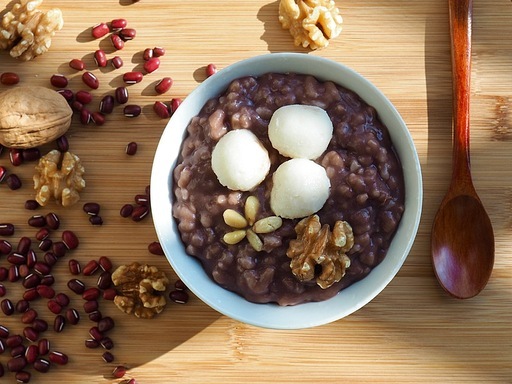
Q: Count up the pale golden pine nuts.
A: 5